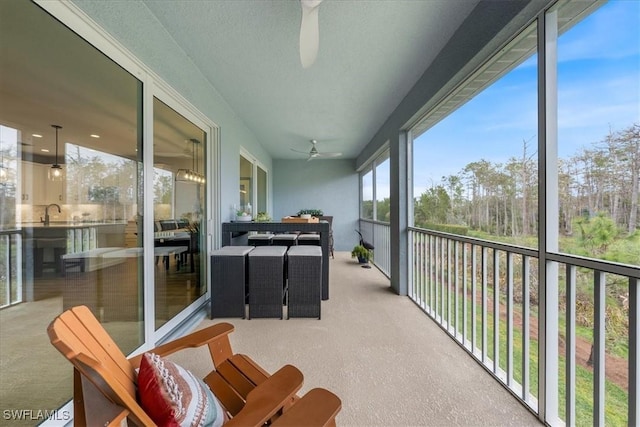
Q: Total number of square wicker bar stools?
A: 6